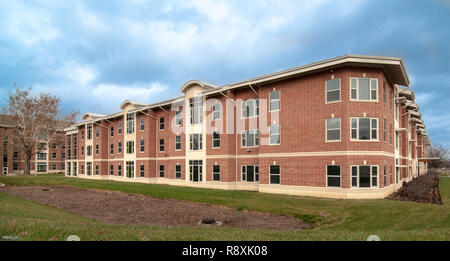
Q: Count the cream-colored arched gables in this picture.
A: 3